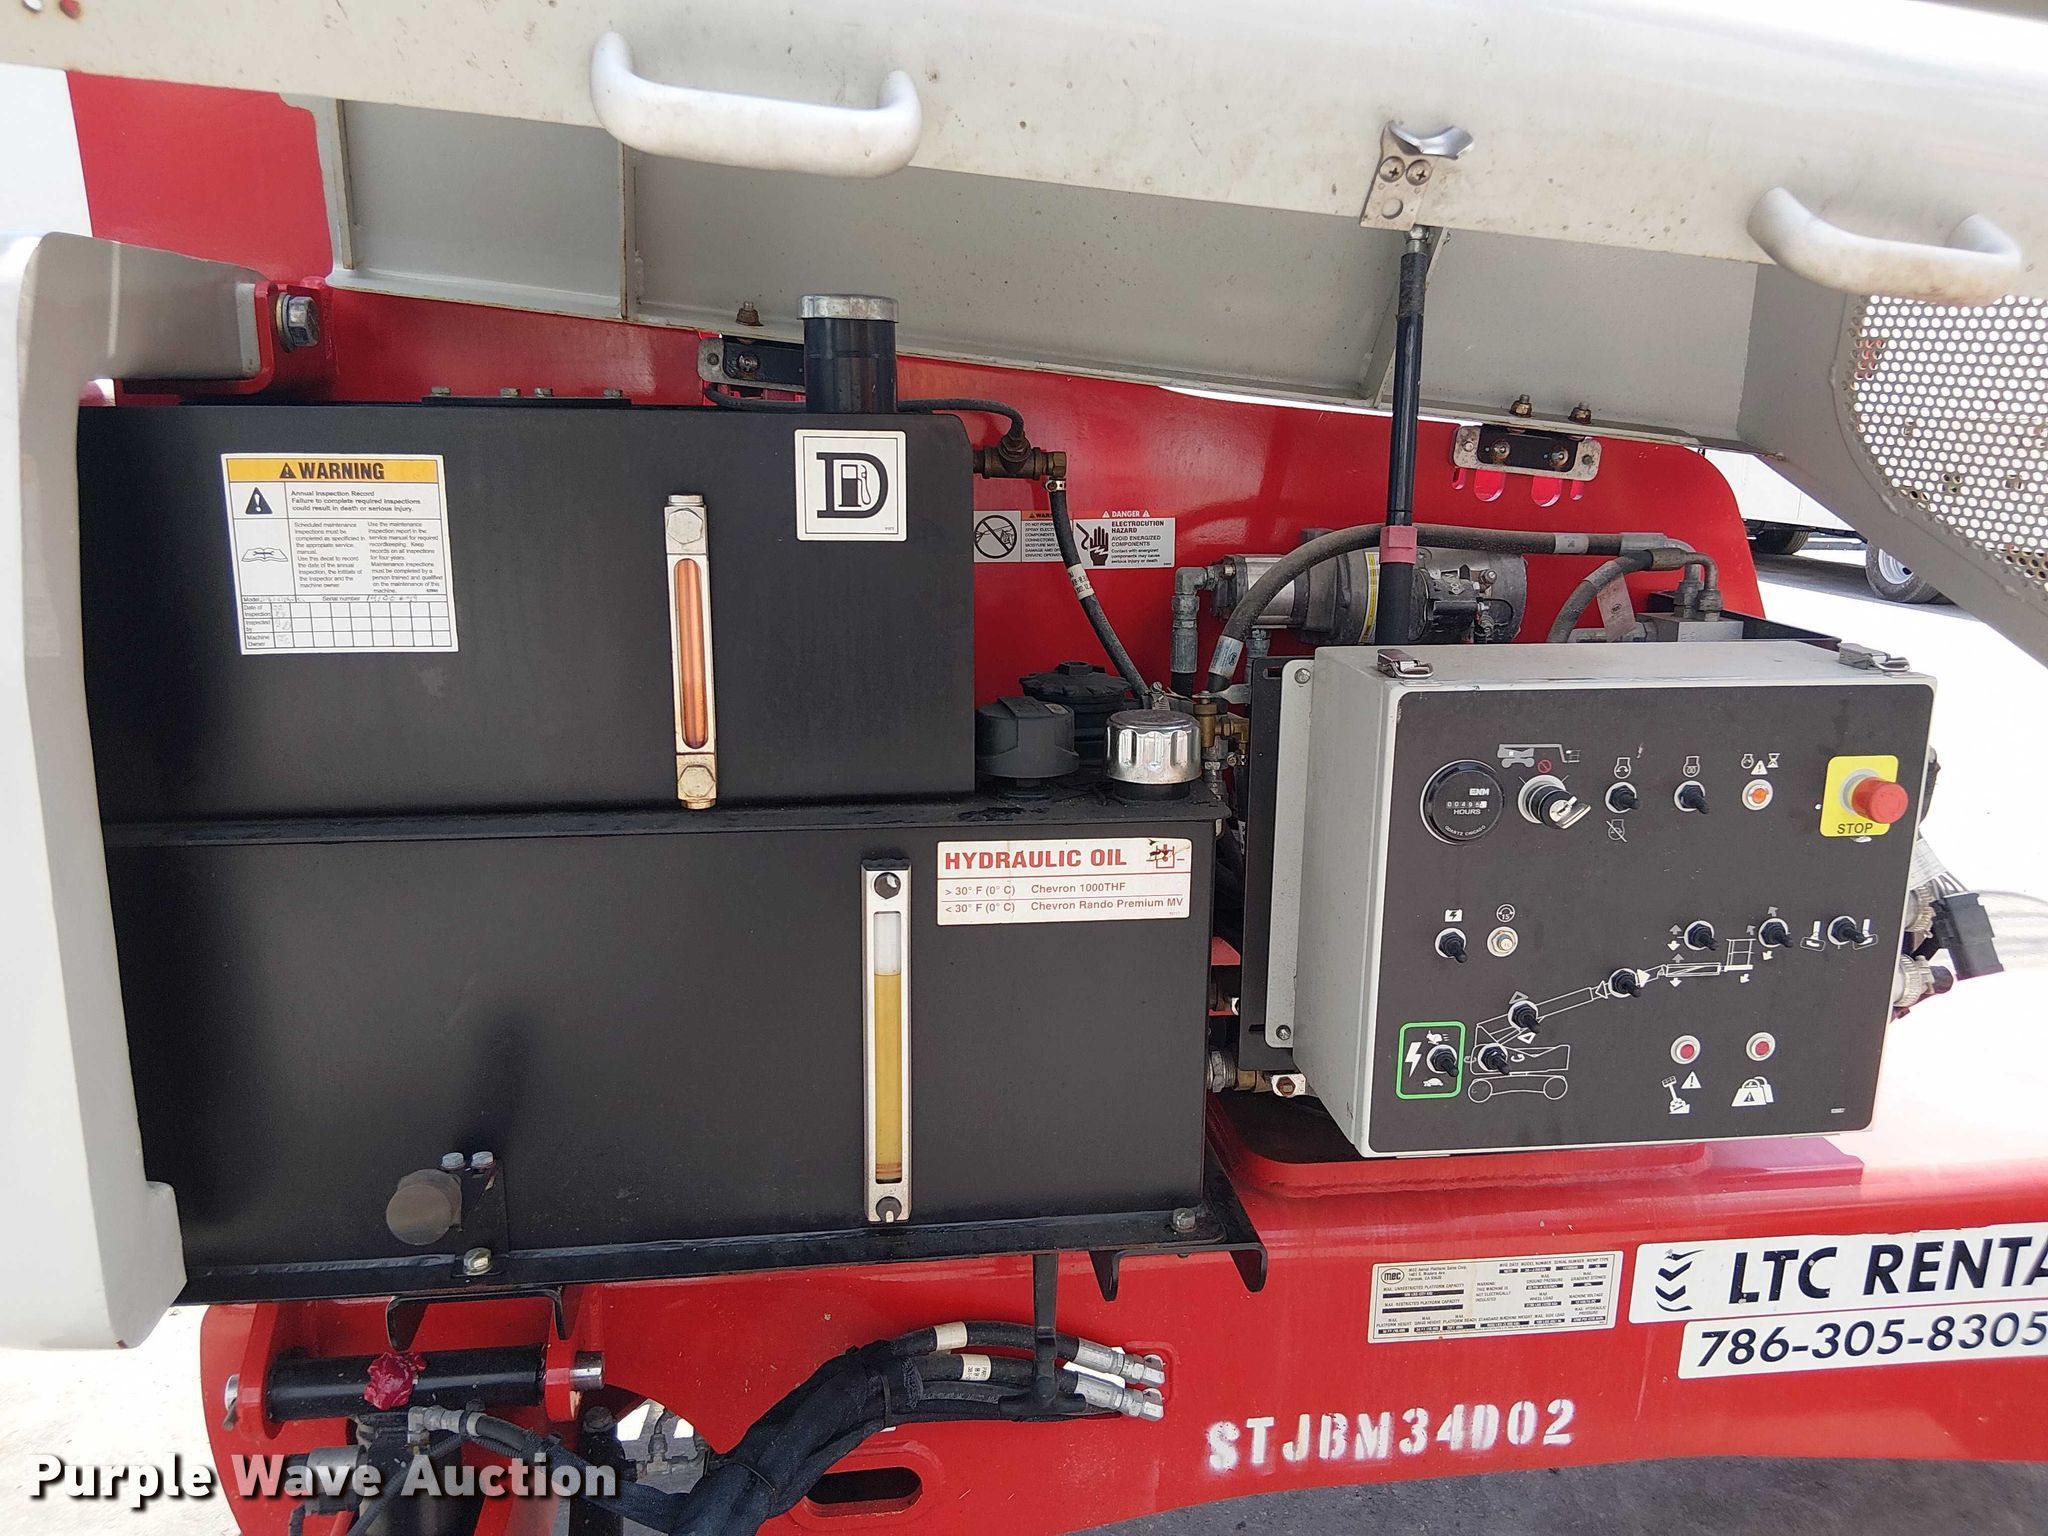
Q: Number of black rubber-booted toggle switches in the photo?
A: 10